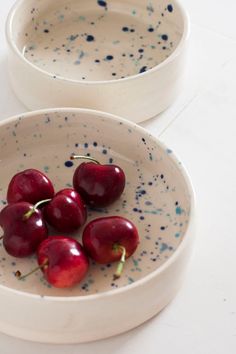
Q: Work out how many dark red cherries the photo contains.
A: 6